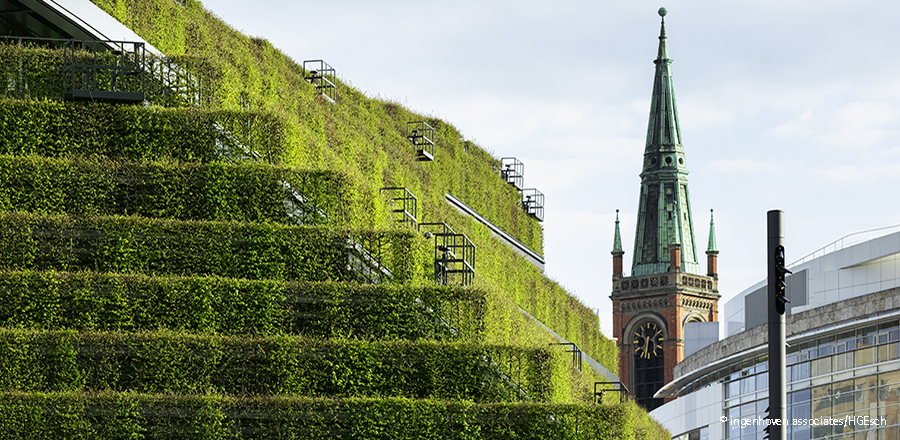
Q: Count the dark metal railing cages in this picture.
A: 10